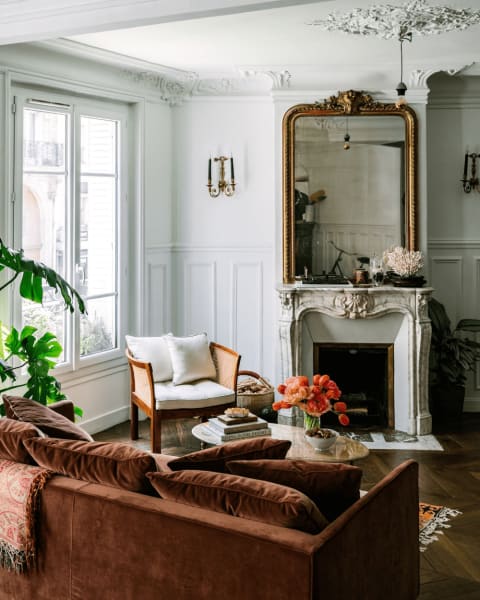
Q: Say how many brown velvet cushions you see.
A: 6